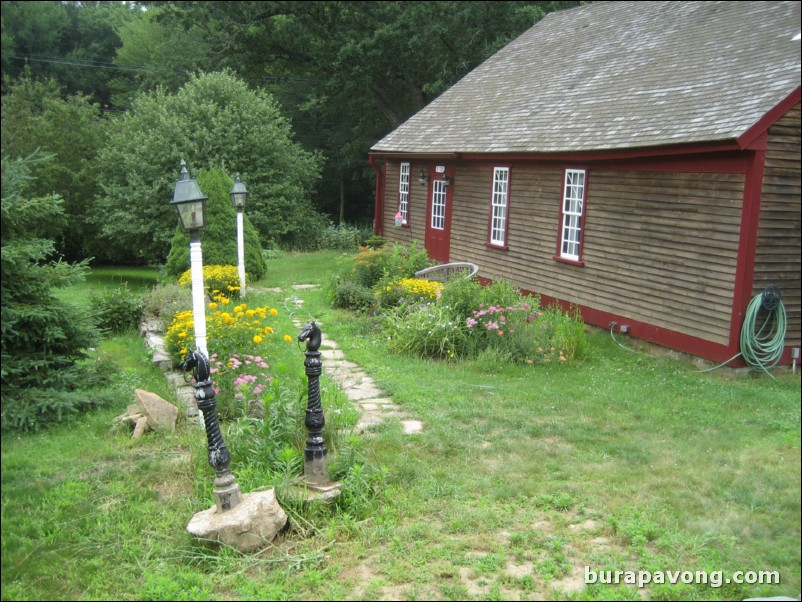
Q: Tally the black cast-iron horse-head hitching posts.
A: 2